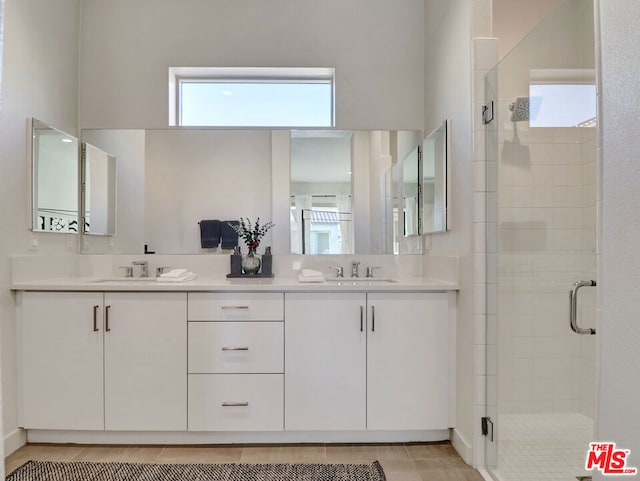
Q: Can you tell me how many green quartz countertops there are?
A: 0